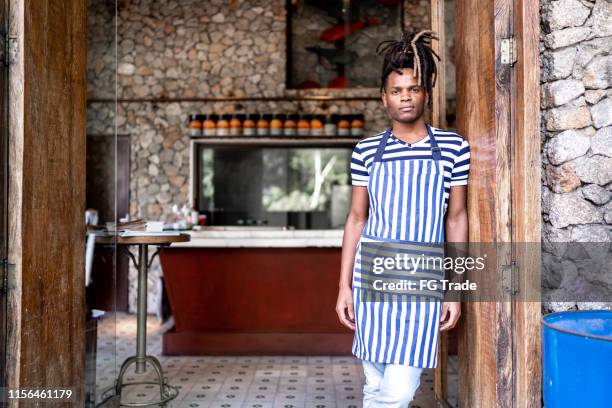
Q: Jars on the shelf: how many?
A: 13